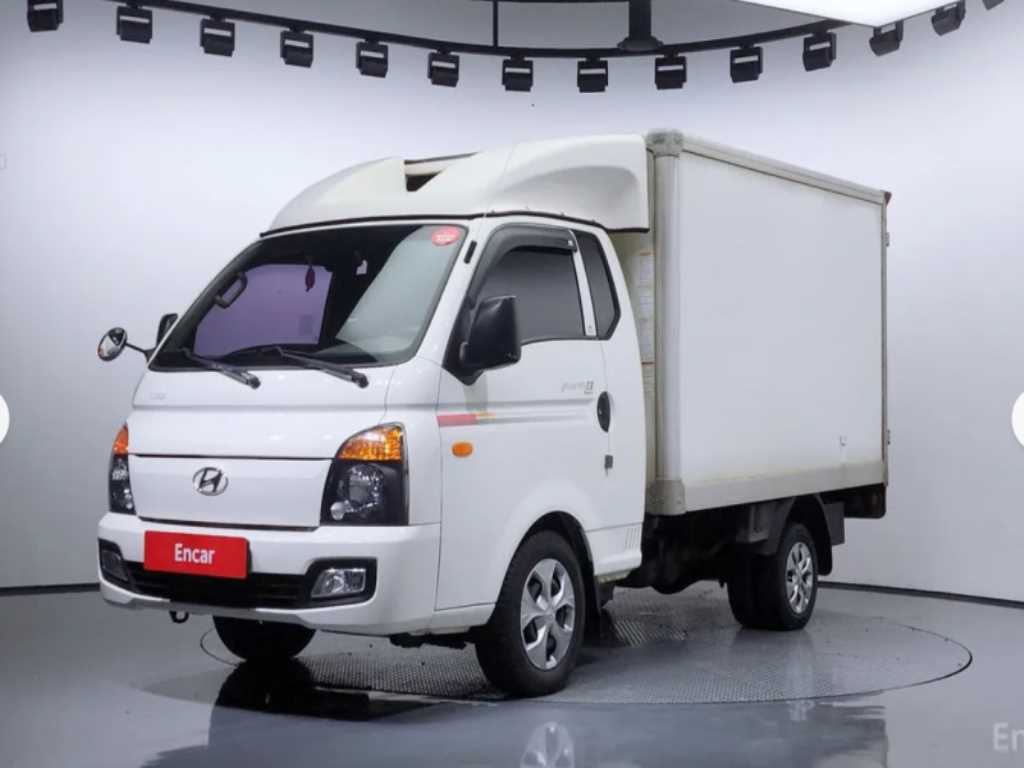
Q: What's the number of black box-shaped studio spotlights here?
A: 14